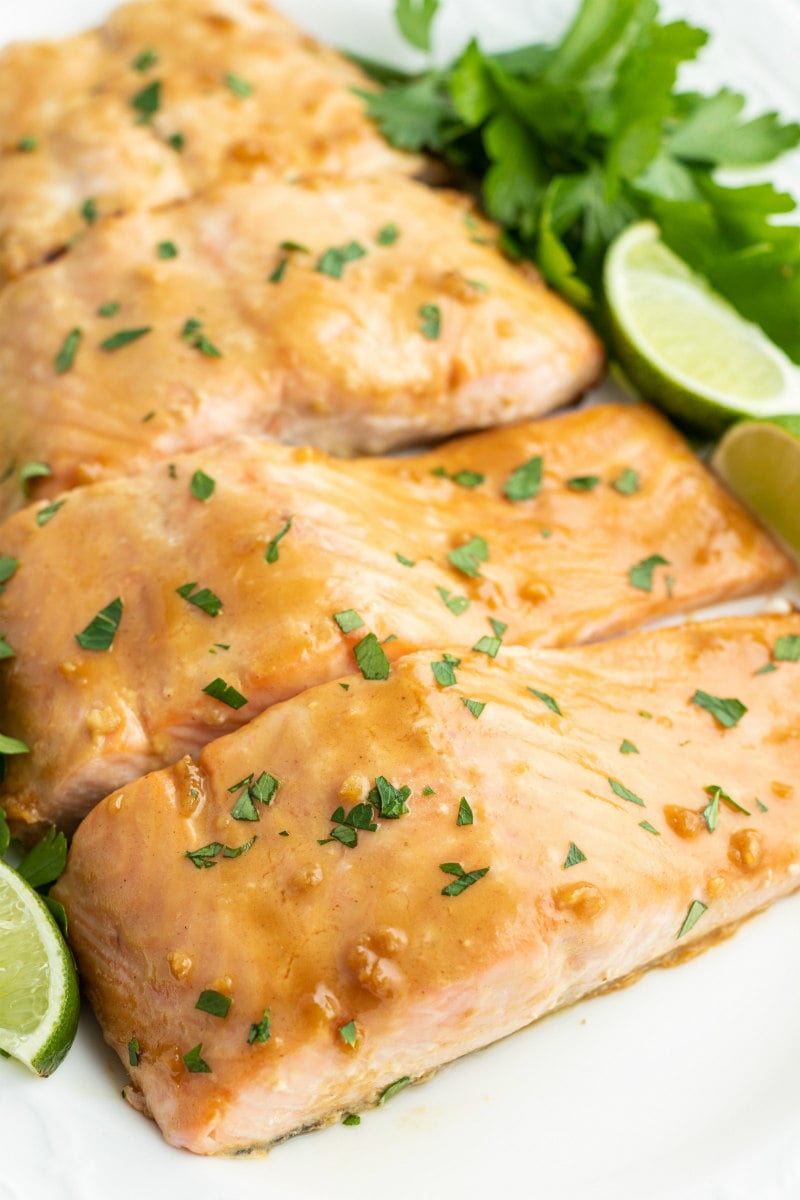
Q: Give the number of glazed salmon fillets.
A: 4